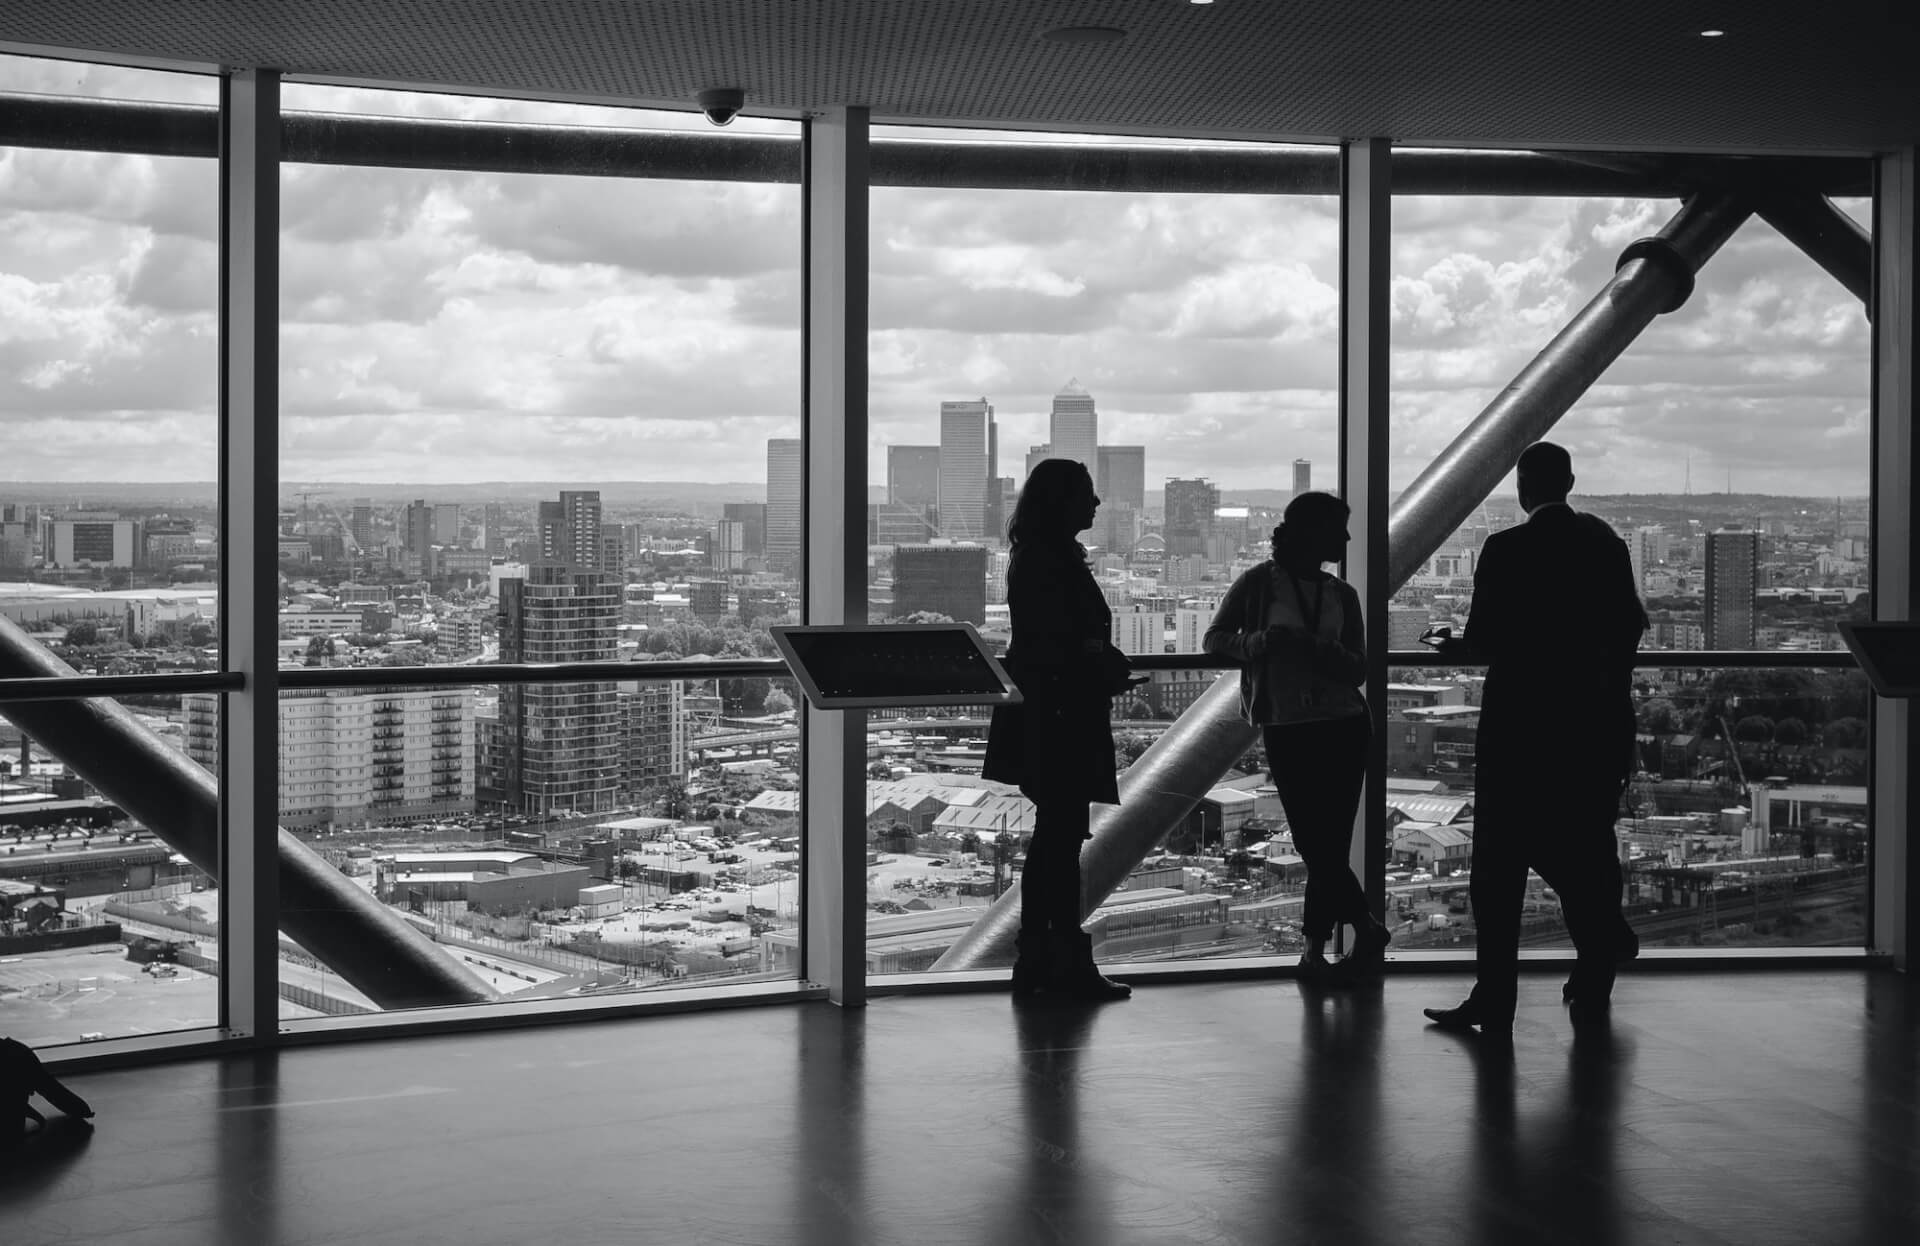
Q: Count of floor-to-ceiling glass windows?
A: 4